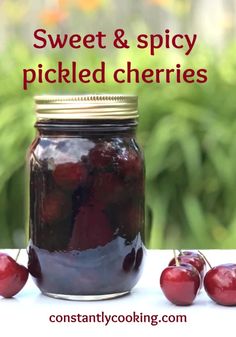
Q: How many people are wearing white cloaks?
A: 0